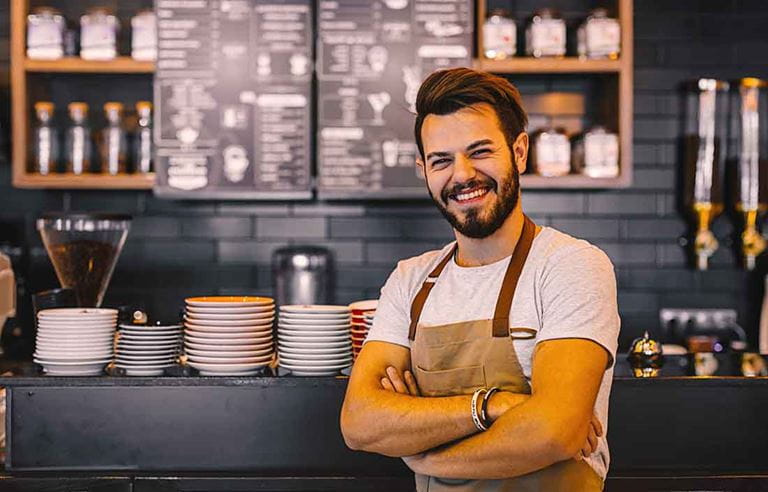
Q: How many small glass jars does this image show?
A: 12